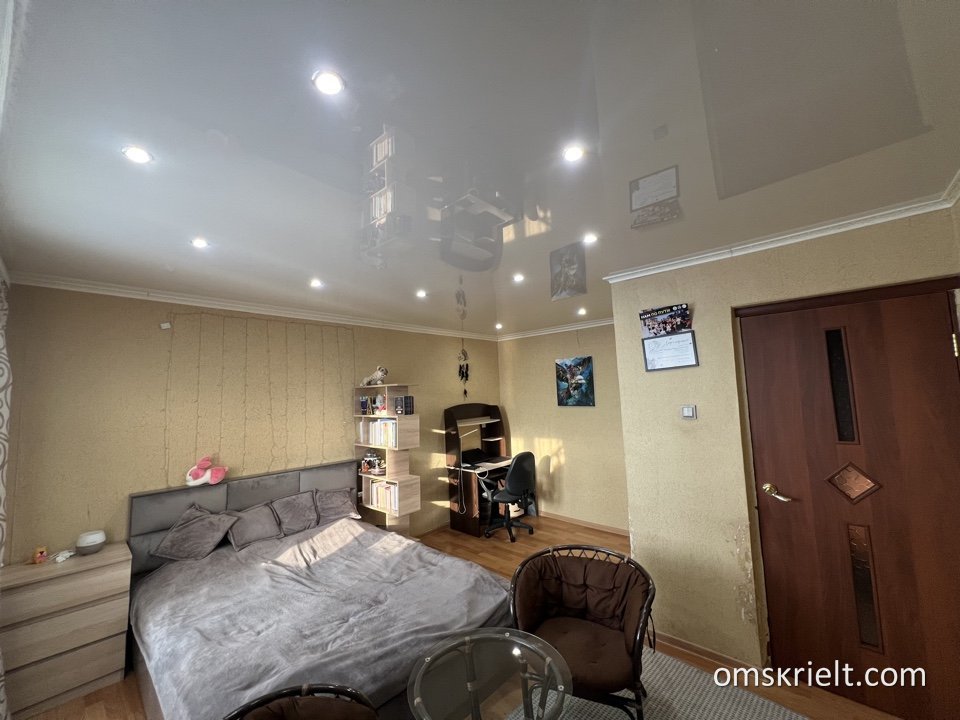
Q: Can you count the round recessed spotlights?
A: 10